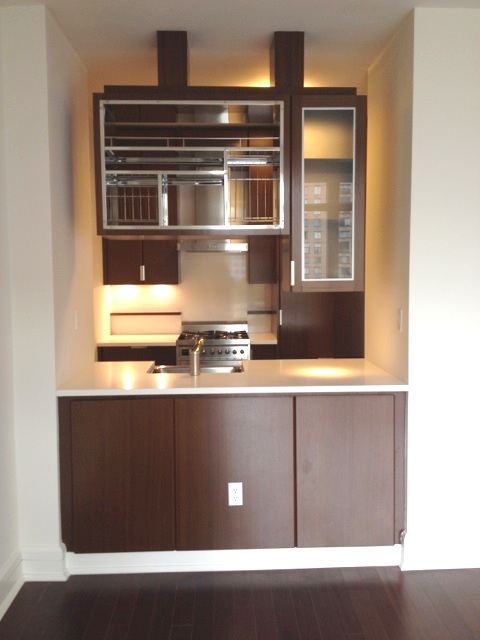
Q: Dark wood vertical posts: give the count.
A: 2